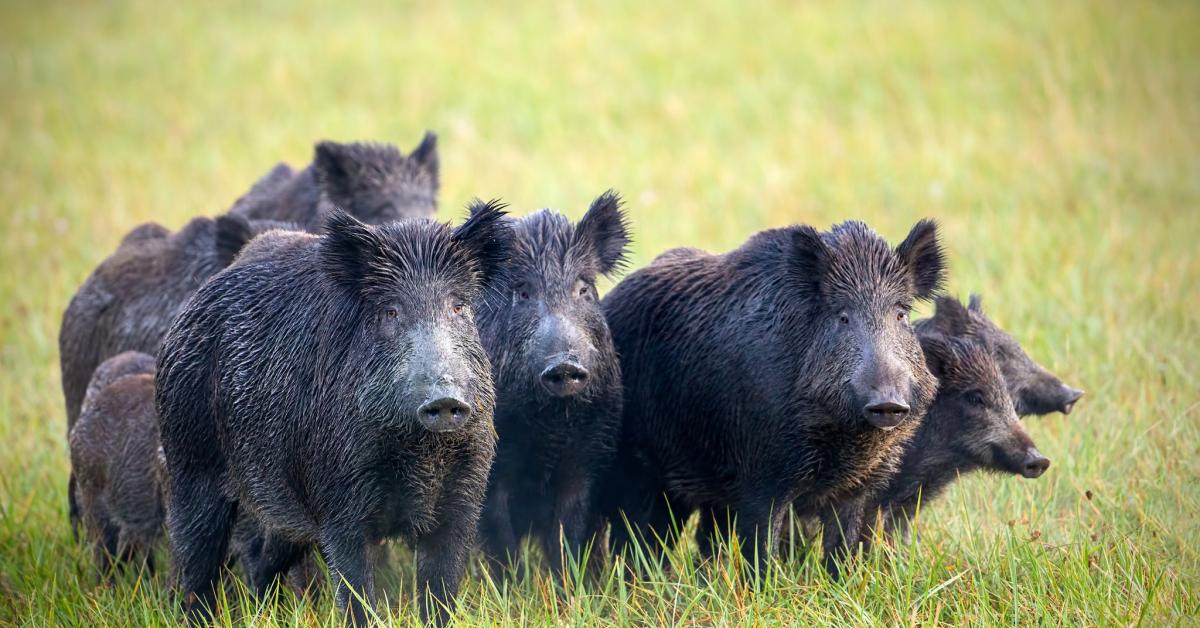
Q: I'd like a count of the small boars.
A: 3